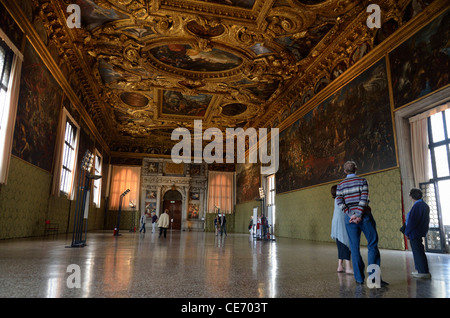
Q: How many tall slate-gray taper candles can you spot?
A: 0